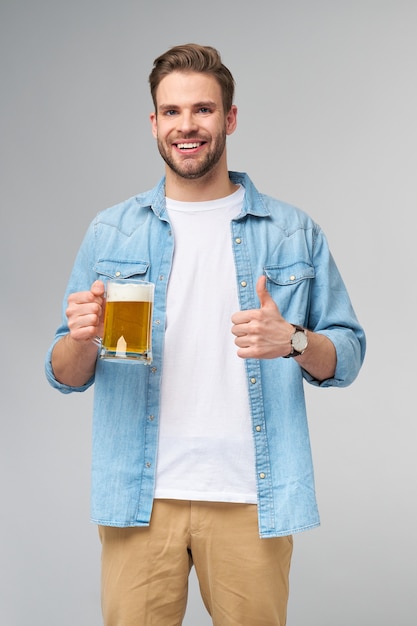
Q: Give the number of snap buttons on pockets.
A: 2